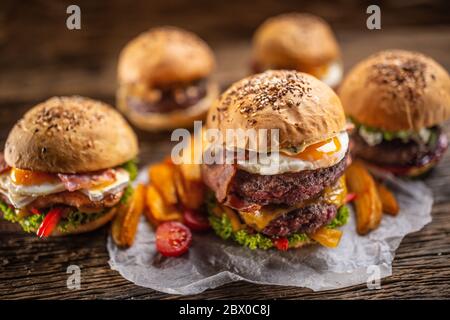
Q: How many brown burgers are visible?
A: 5